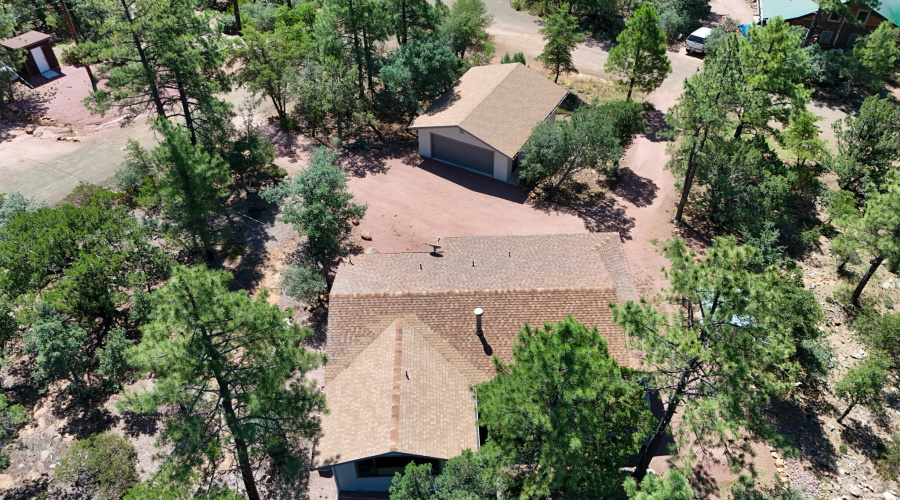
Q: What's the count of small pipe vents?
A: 4